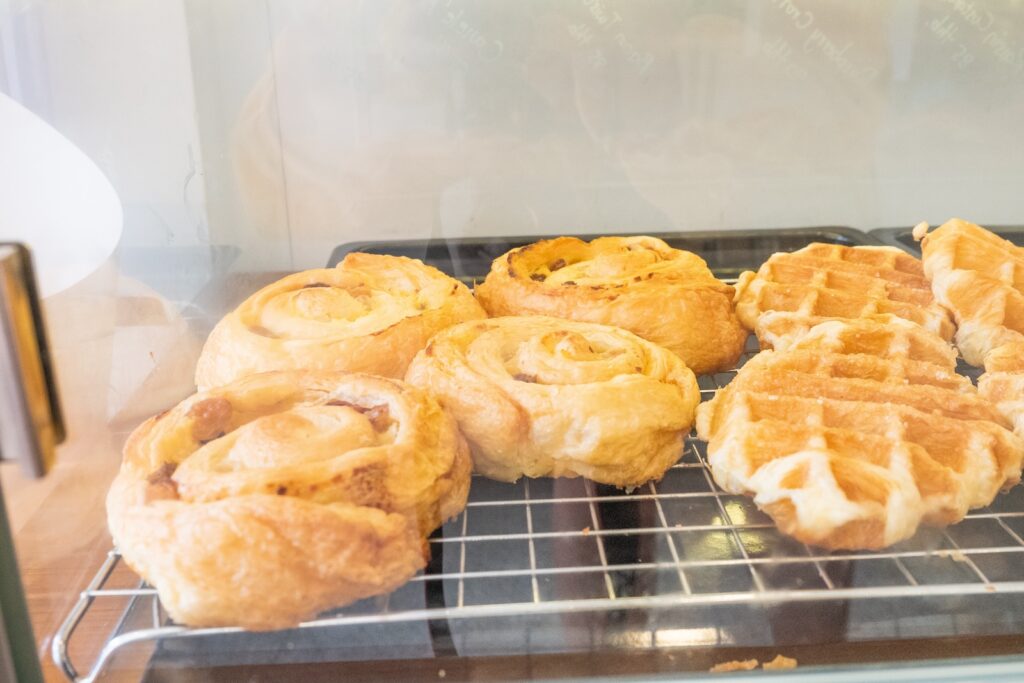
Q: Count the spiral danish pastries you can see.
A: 4